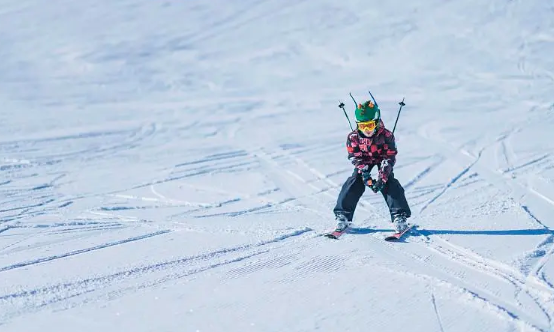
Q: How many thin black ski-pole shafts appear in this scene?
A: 2